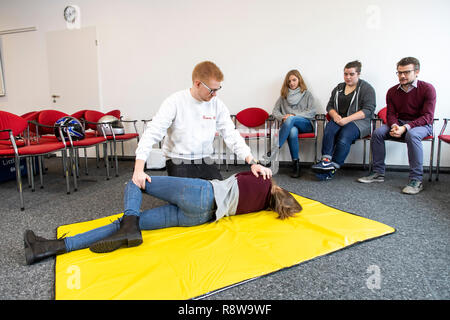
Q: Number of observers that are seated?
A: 3